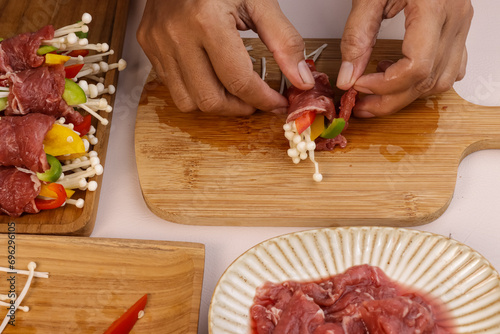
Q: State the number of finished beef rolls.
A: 4